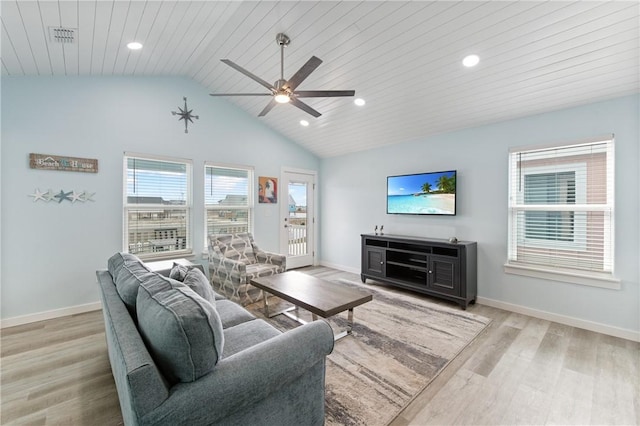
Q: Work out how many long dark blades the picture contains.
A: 6